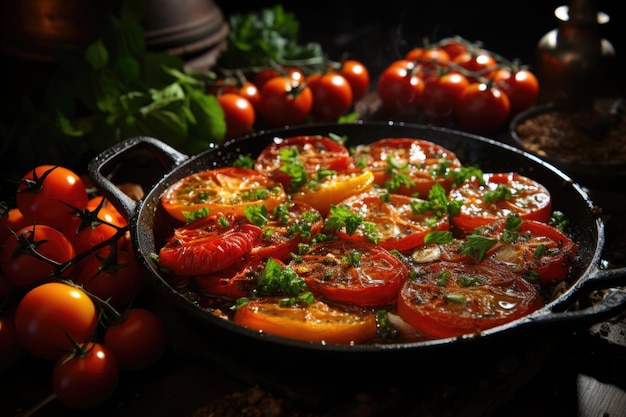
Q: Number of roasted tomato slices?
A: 13